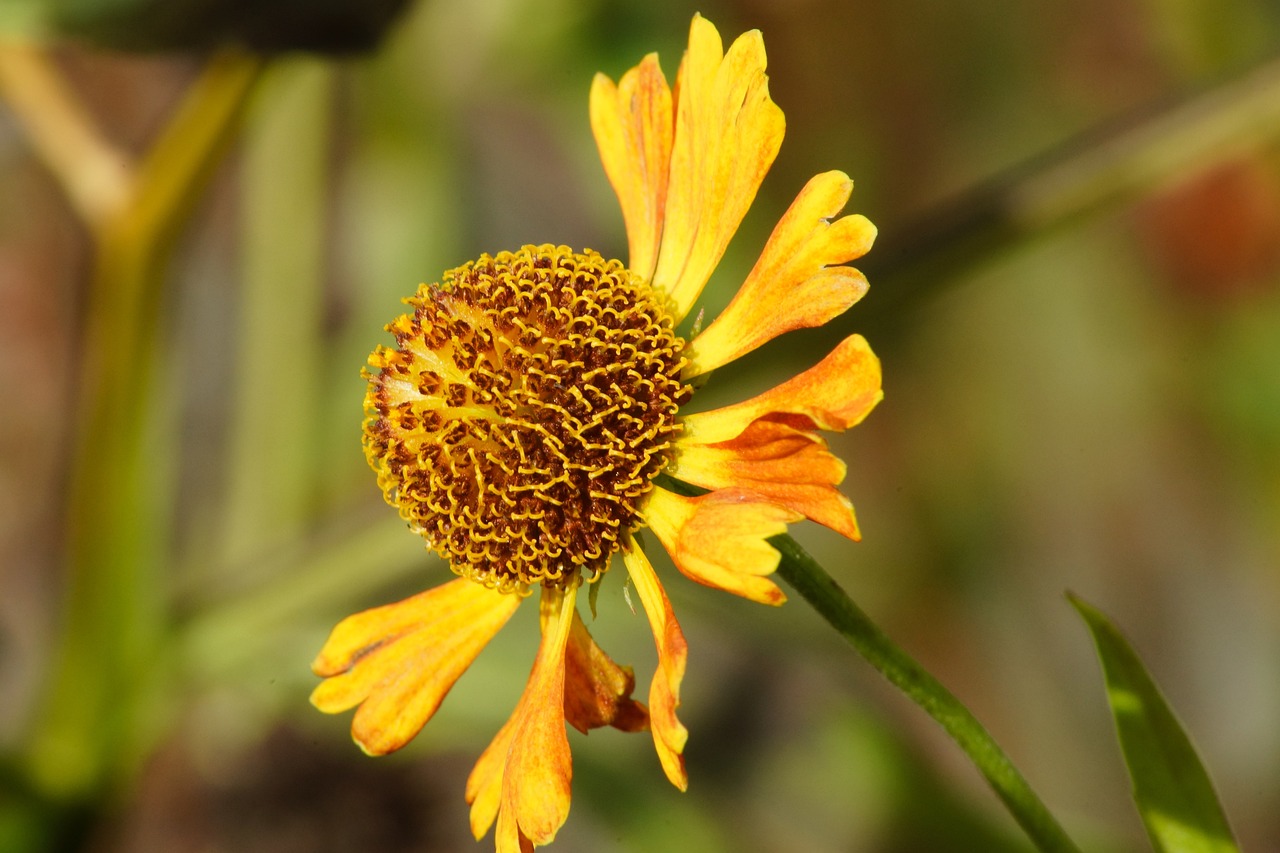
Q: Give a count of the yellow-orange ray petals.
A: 10